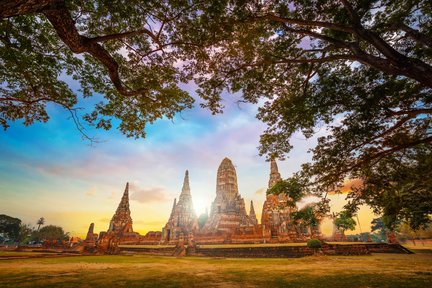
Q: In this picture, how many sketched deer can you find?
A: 0